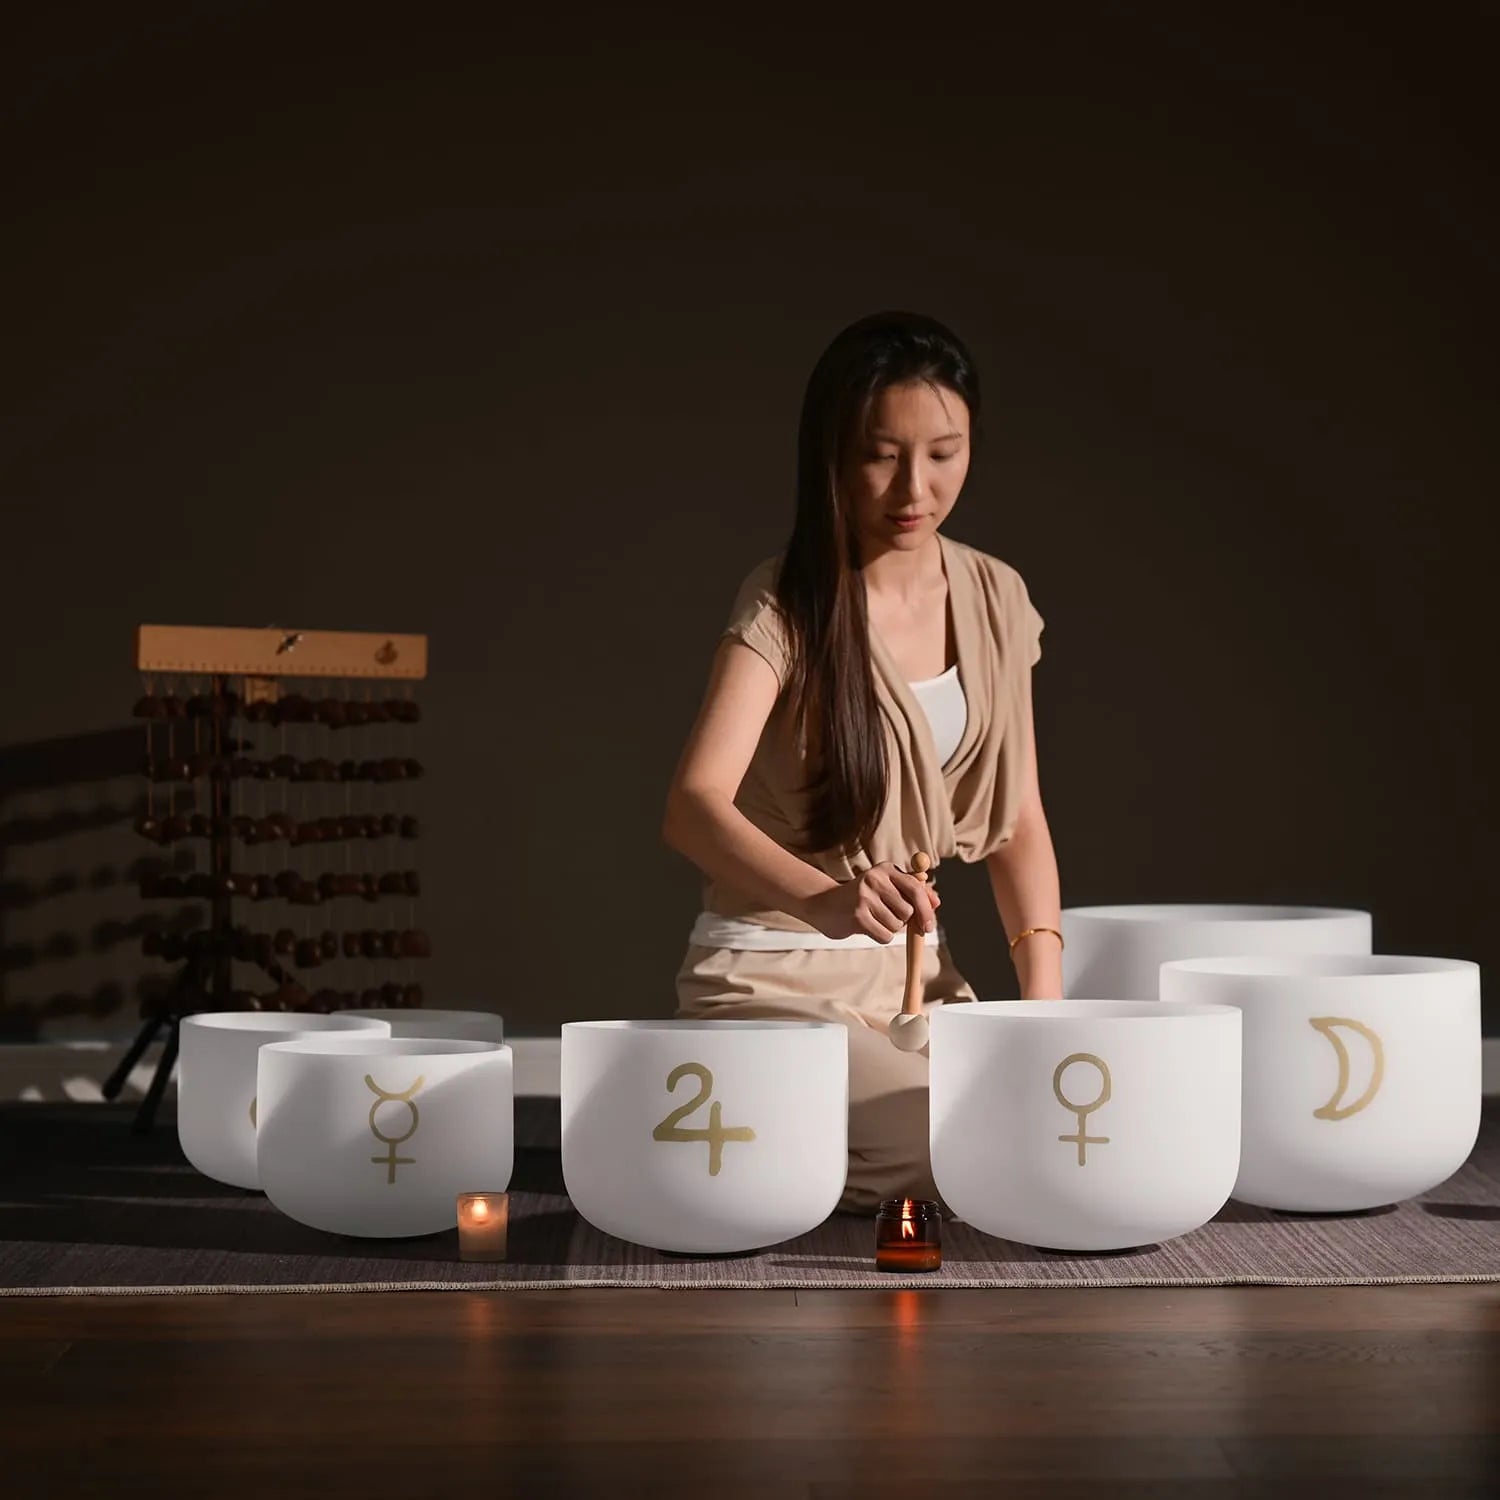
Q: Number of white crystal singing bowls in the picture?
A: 7